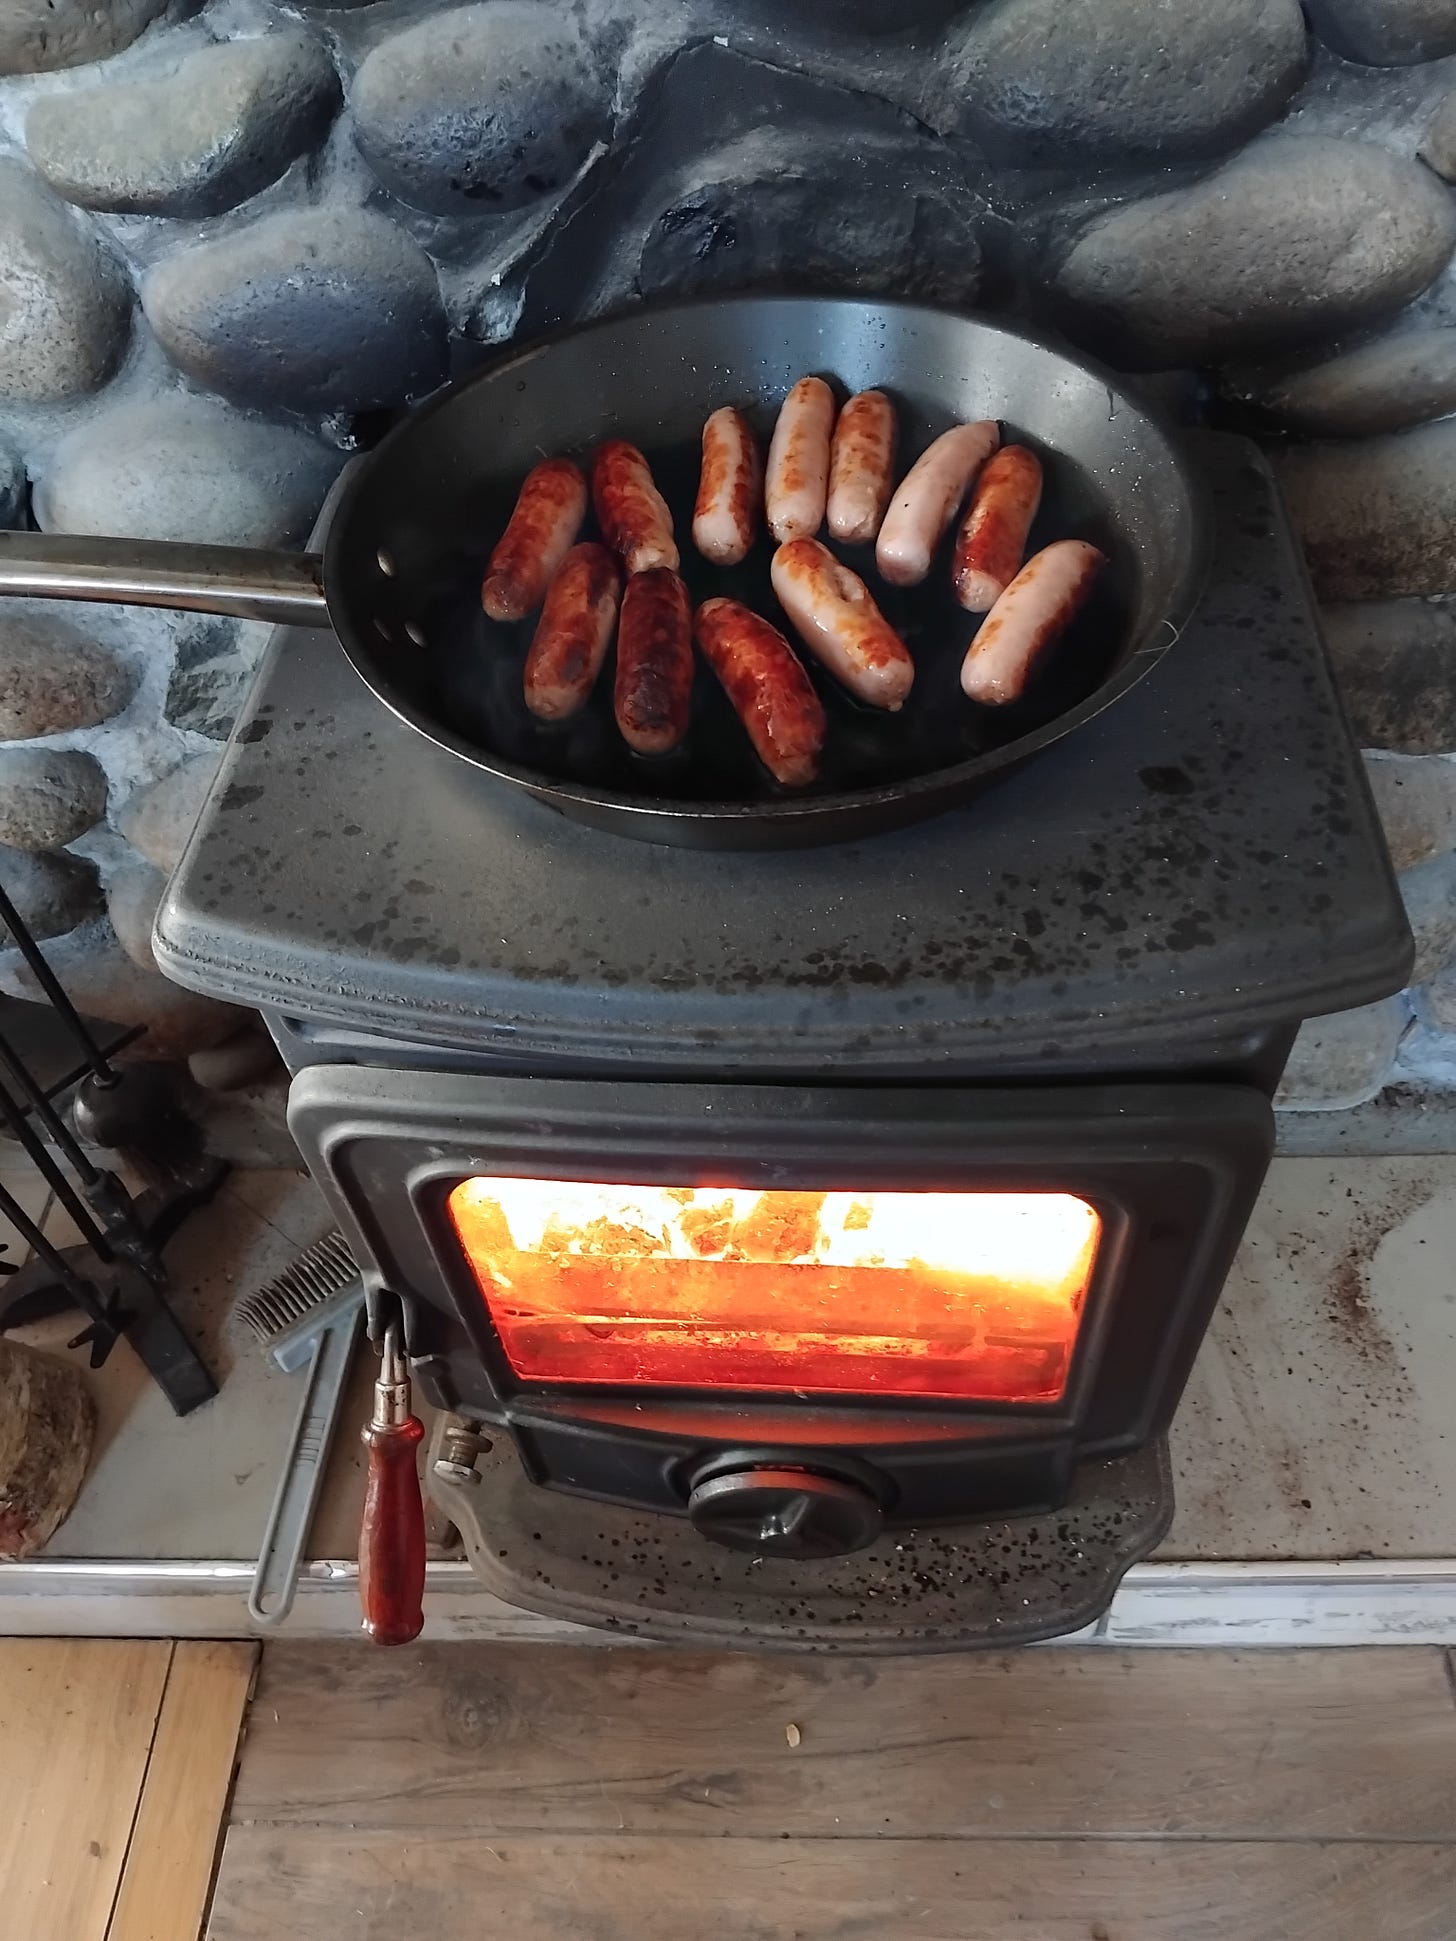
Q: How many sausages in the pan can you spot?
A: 12